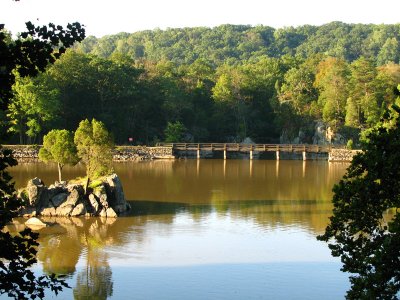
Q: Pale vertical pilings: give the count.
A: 5